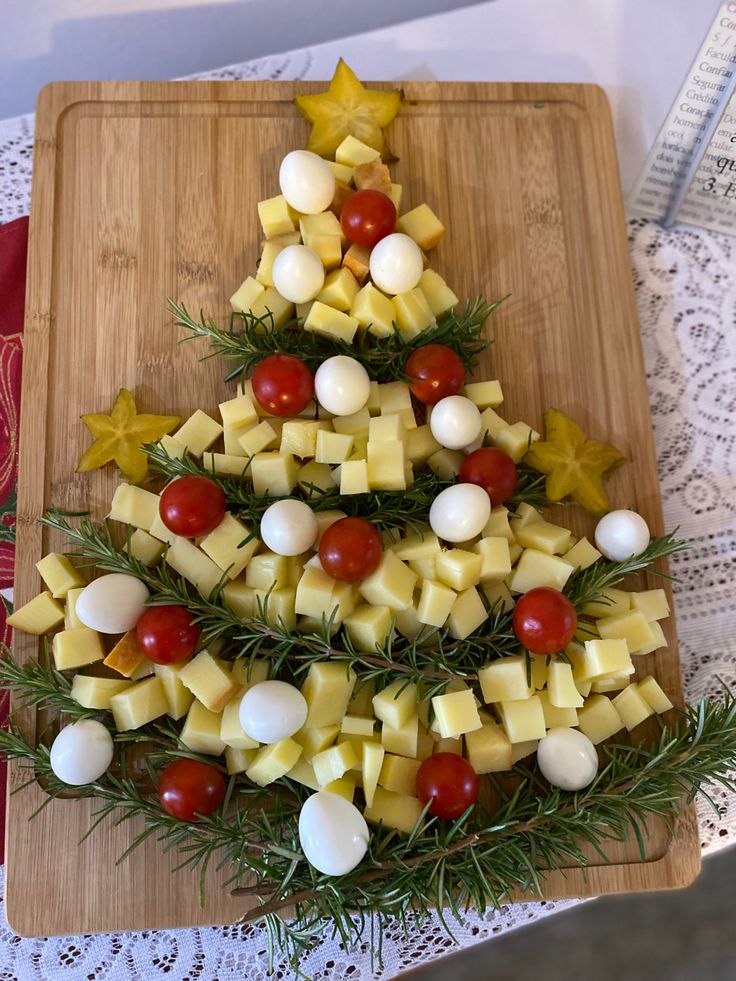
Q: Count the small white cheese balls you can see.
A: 13